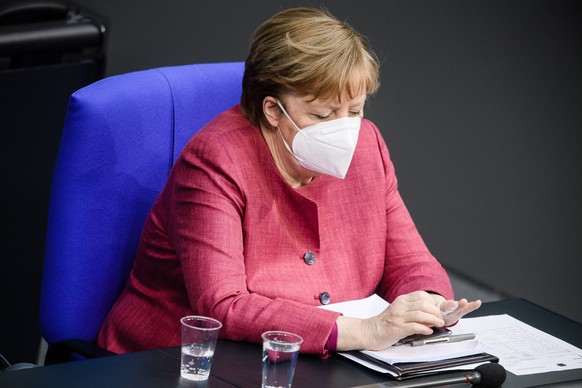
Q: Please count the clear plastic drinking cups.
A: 2